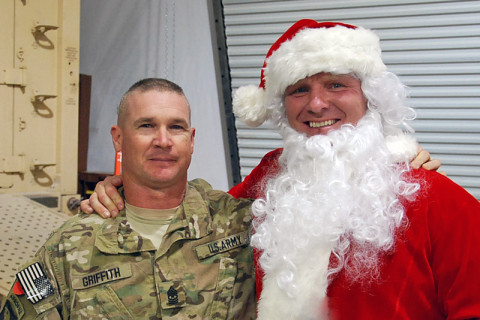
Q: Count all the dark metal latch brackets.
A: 3